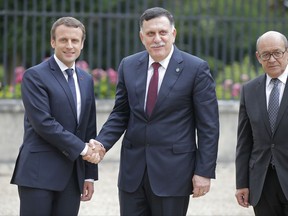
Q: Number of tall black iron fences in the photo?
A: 1